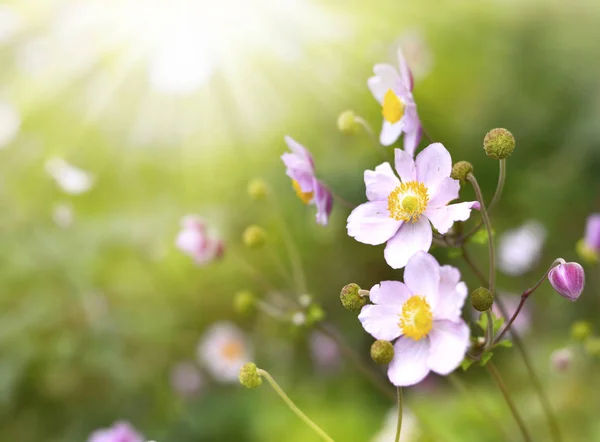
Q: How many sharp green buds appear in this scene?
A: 6